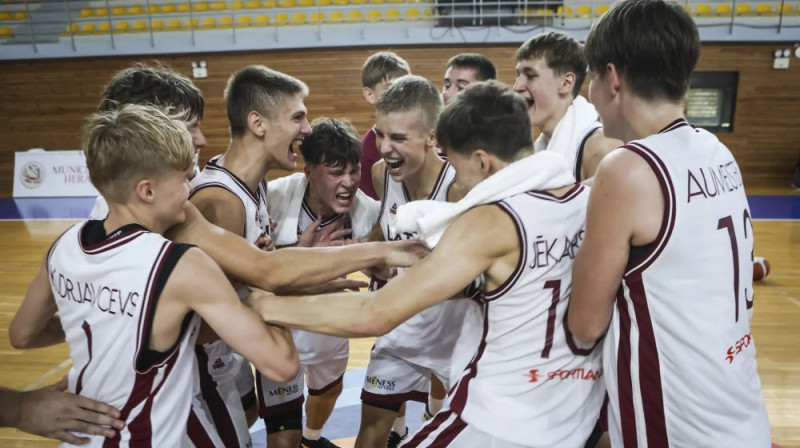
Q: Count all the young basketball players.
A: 10